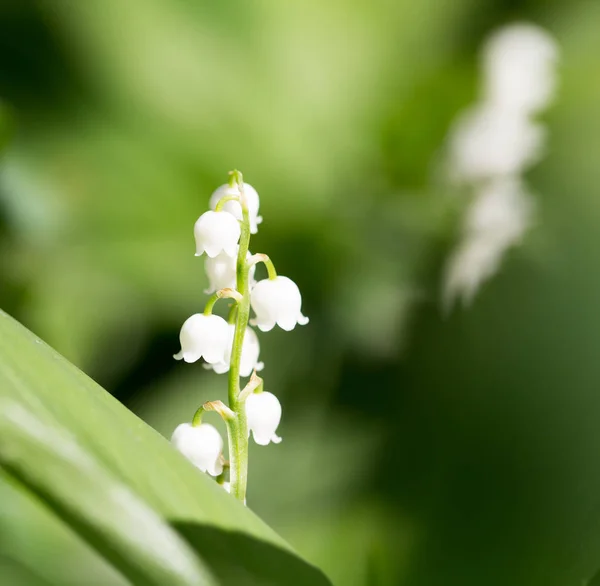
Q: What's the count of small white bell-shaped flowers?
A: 8